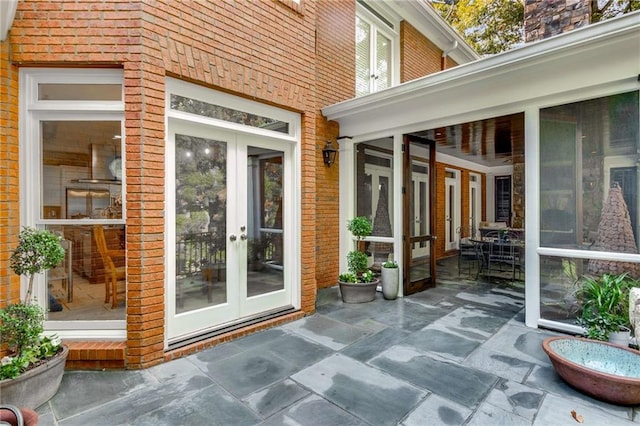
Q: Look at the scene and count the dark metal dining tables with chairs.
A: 1